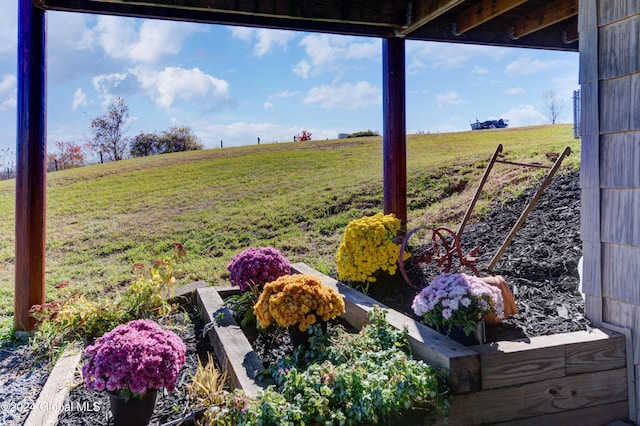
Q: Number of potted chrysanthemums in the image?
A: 5